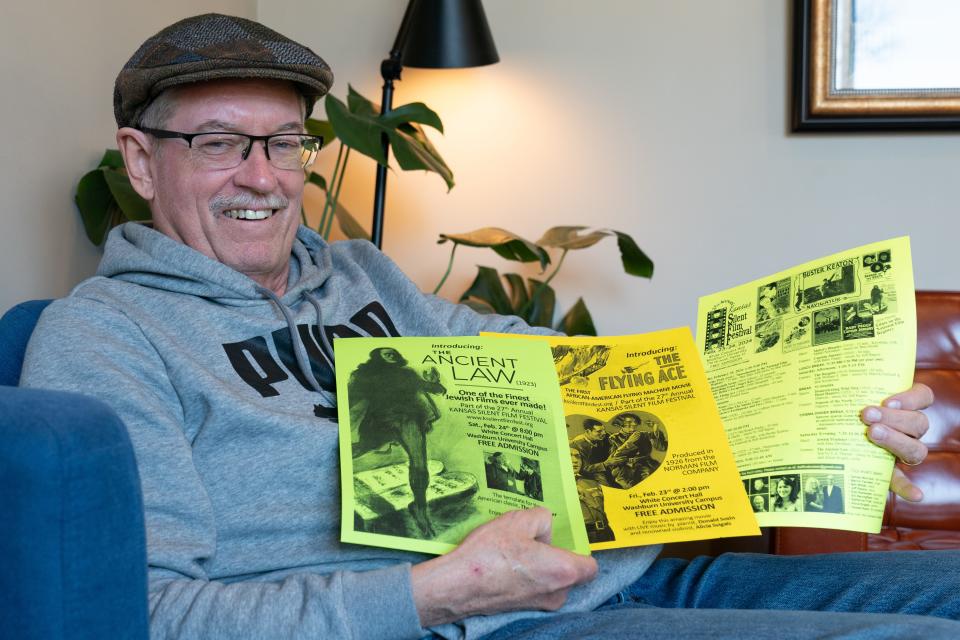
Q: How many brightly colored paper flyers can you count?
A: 3